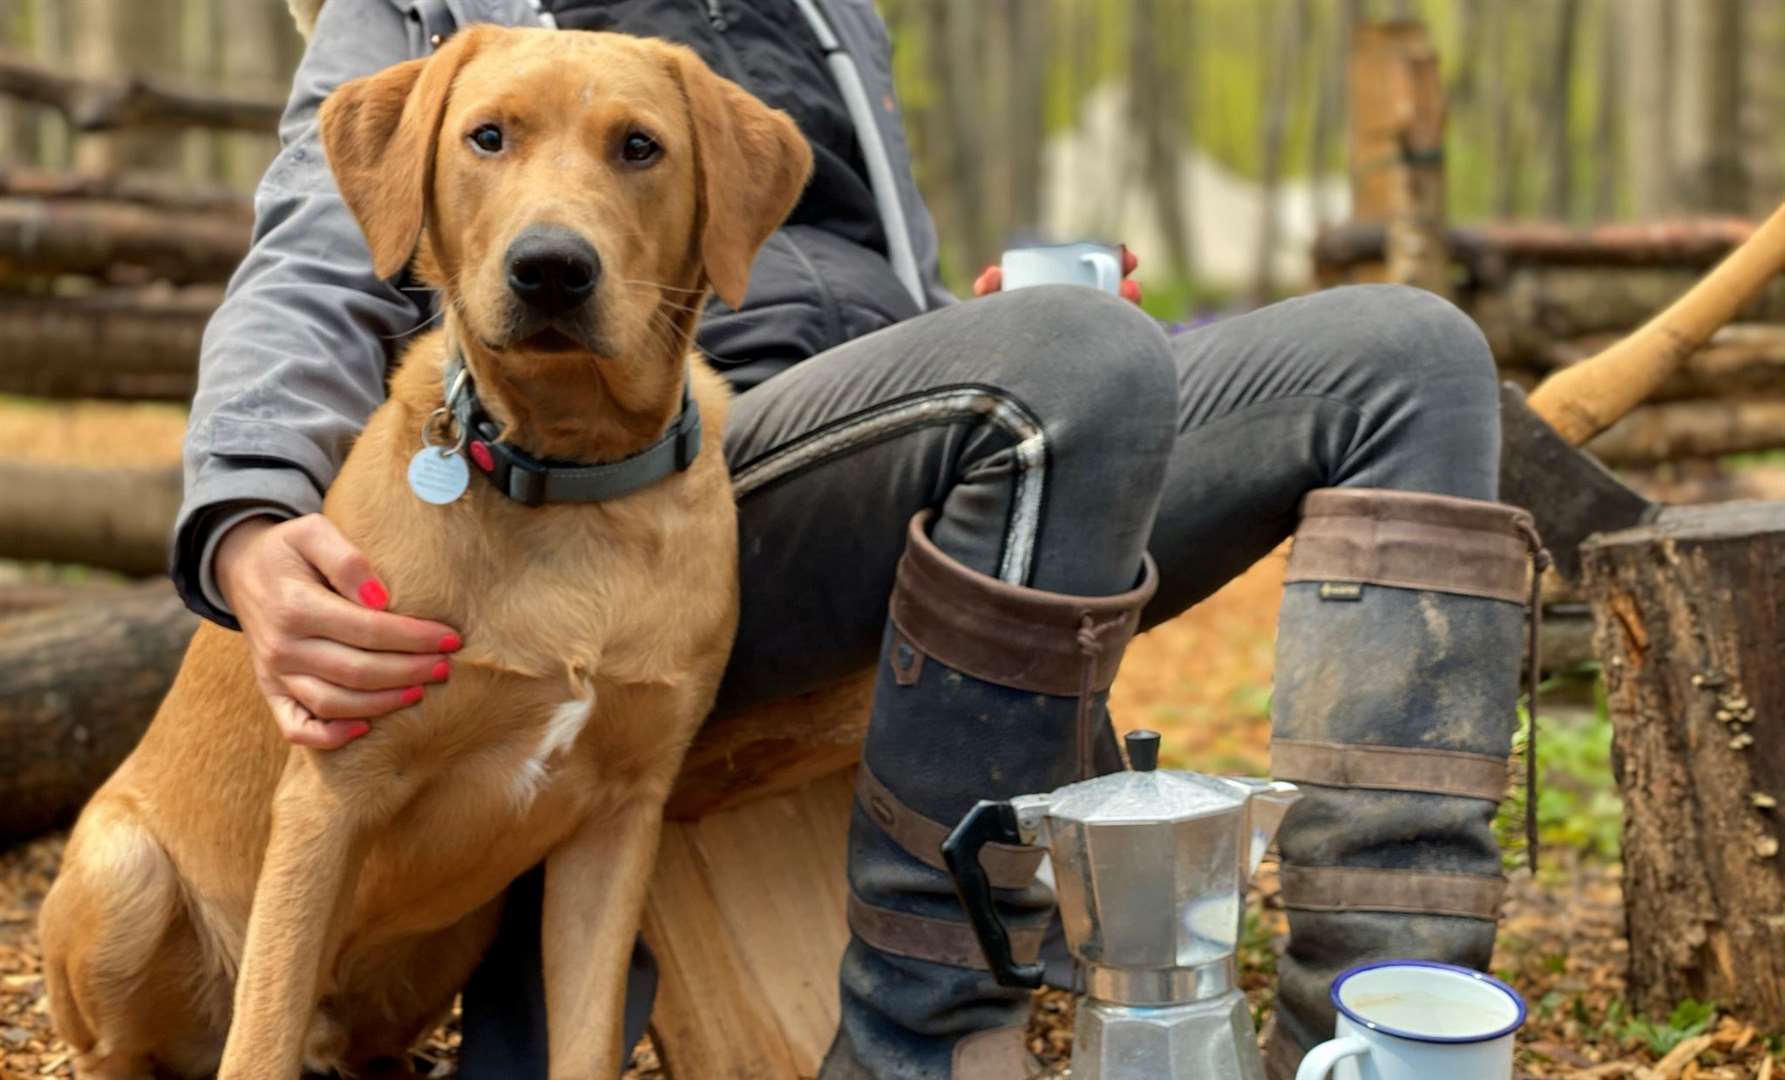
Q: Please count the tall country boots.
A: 2